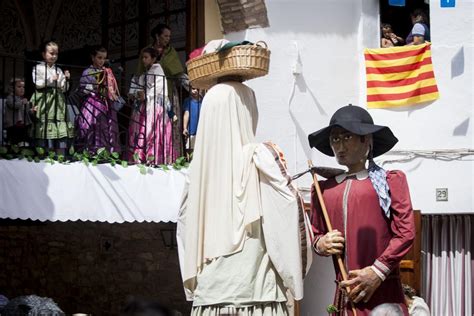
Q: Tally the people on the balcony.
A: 6